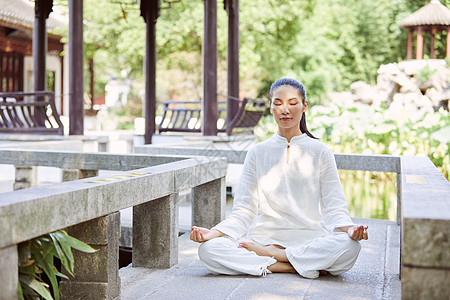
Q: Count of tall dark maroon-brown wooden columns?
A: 5